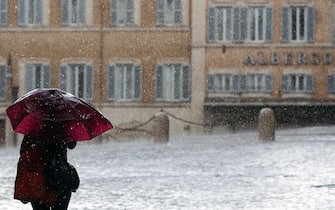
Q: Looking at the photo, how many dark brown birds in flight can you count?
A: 0